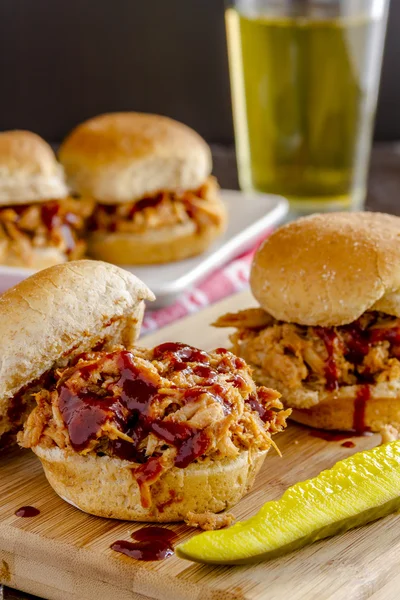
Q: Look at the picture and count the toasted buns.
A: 4